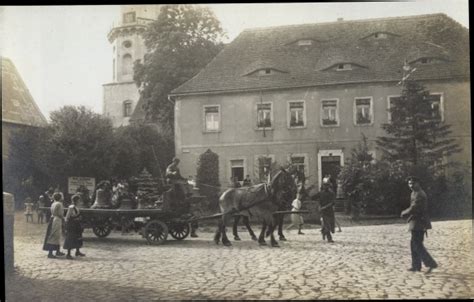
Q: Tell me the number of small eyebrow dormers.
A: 5